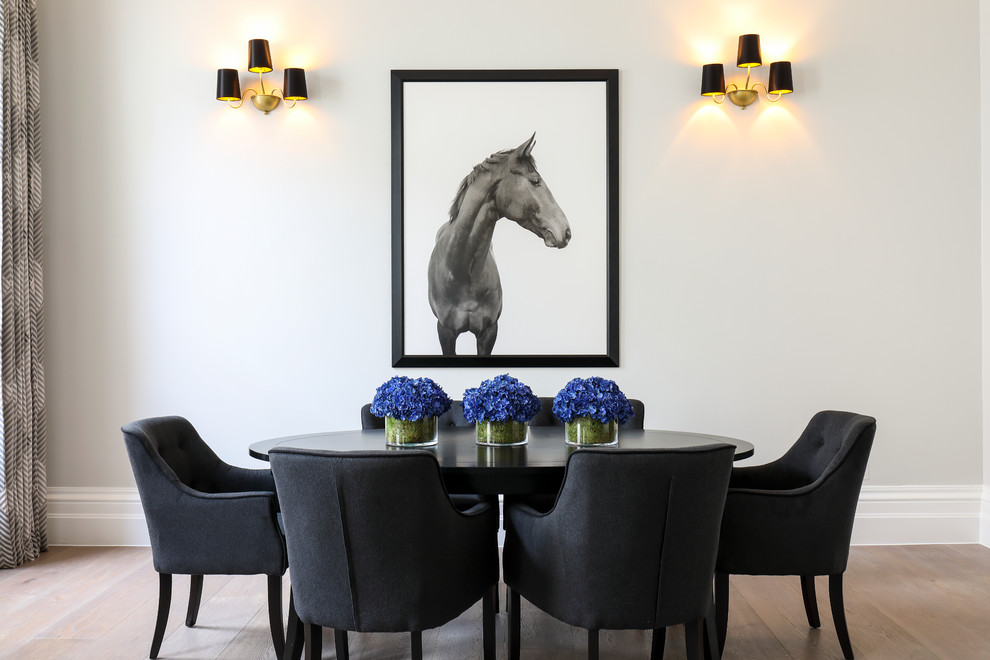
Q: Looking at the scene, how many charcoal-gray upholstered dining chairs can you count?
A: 6